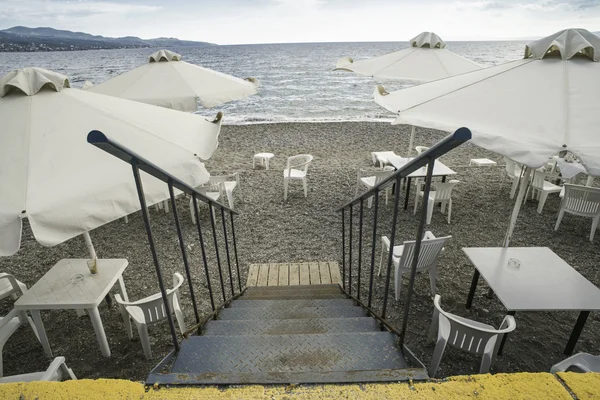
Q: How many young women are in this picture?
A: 0